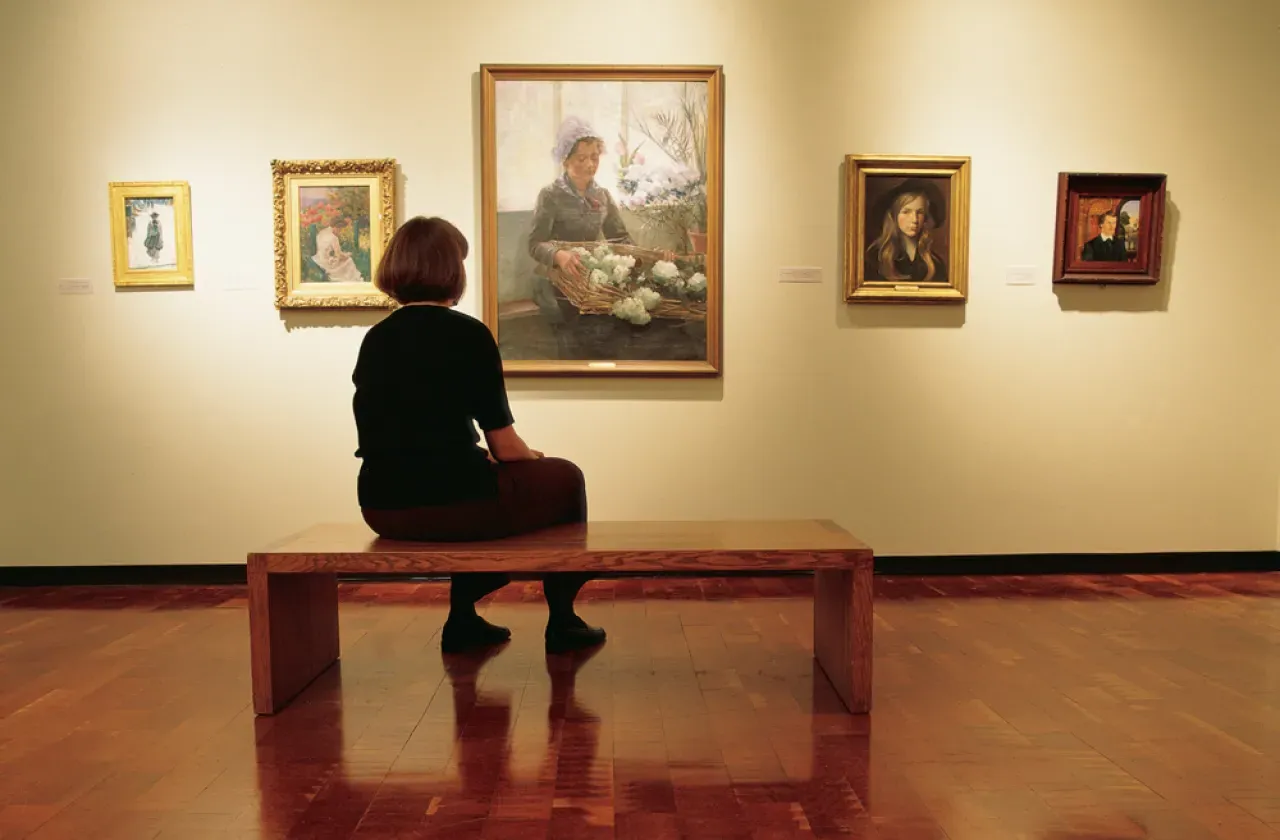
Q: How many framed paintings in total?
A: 5